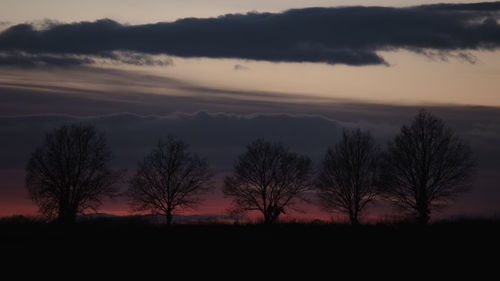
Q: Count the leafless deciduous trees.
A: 5